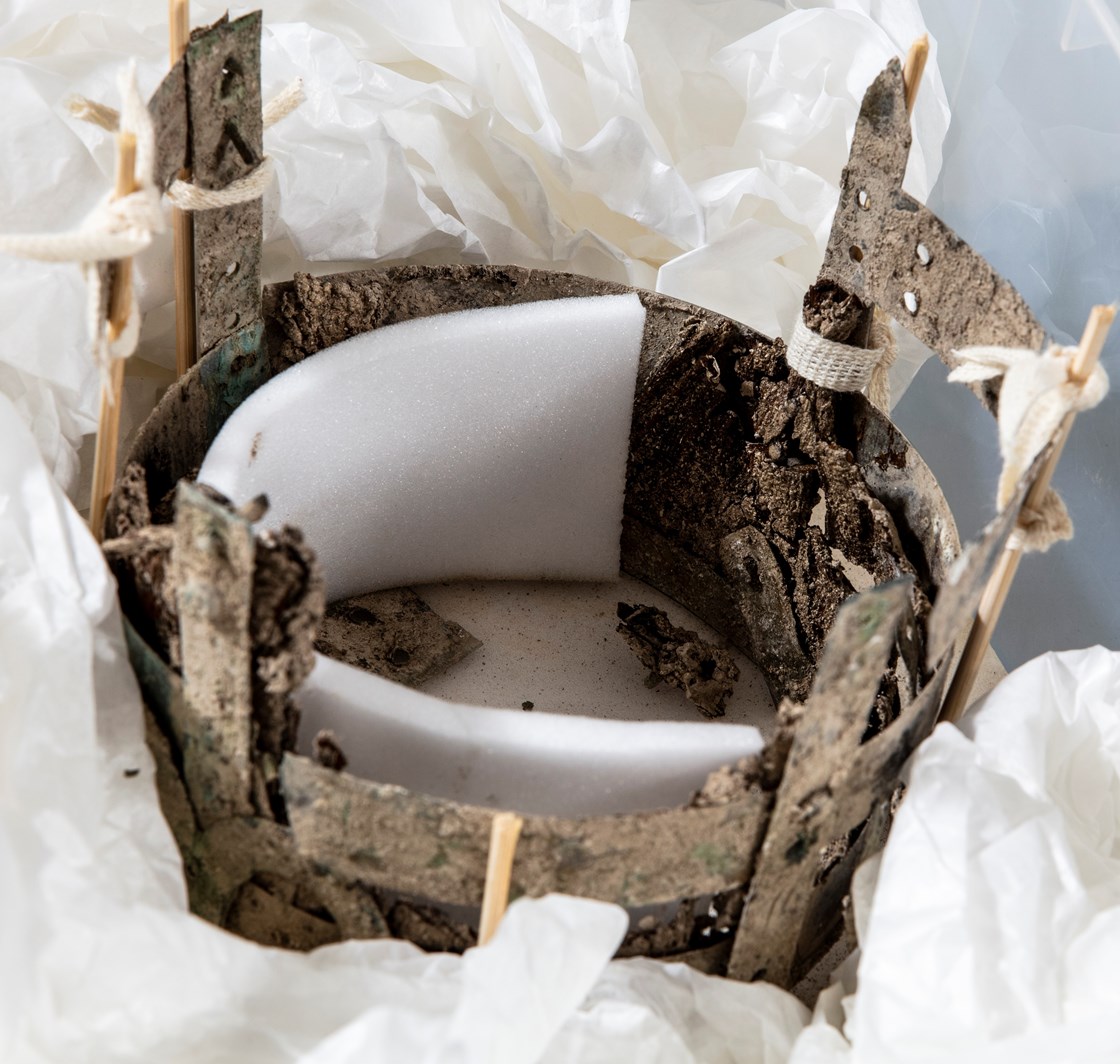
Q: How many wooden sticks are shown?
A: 5